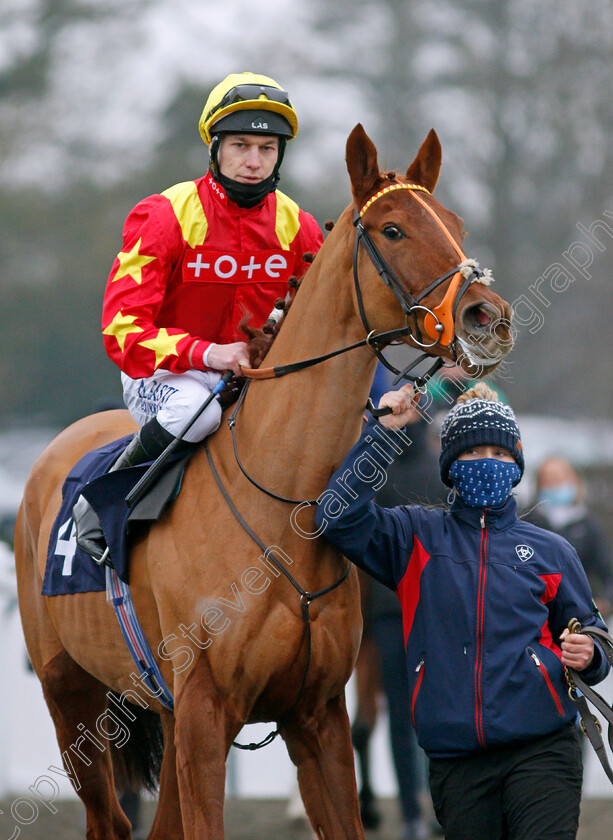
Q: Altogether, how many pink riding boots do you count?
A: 0